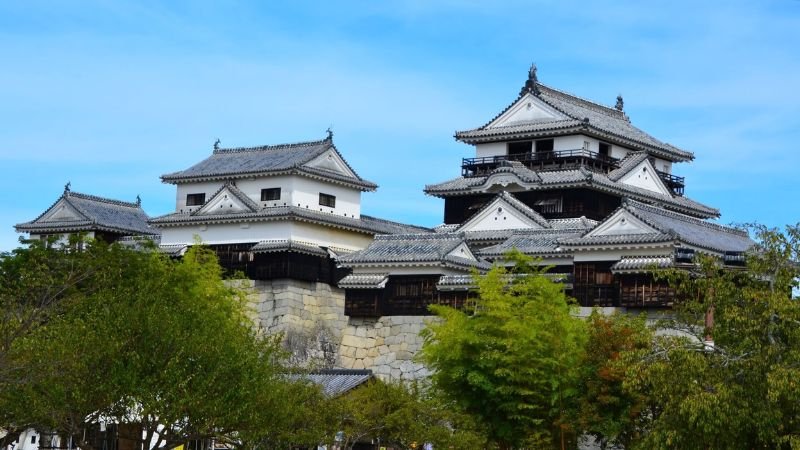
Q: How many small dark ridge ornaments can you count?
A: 6